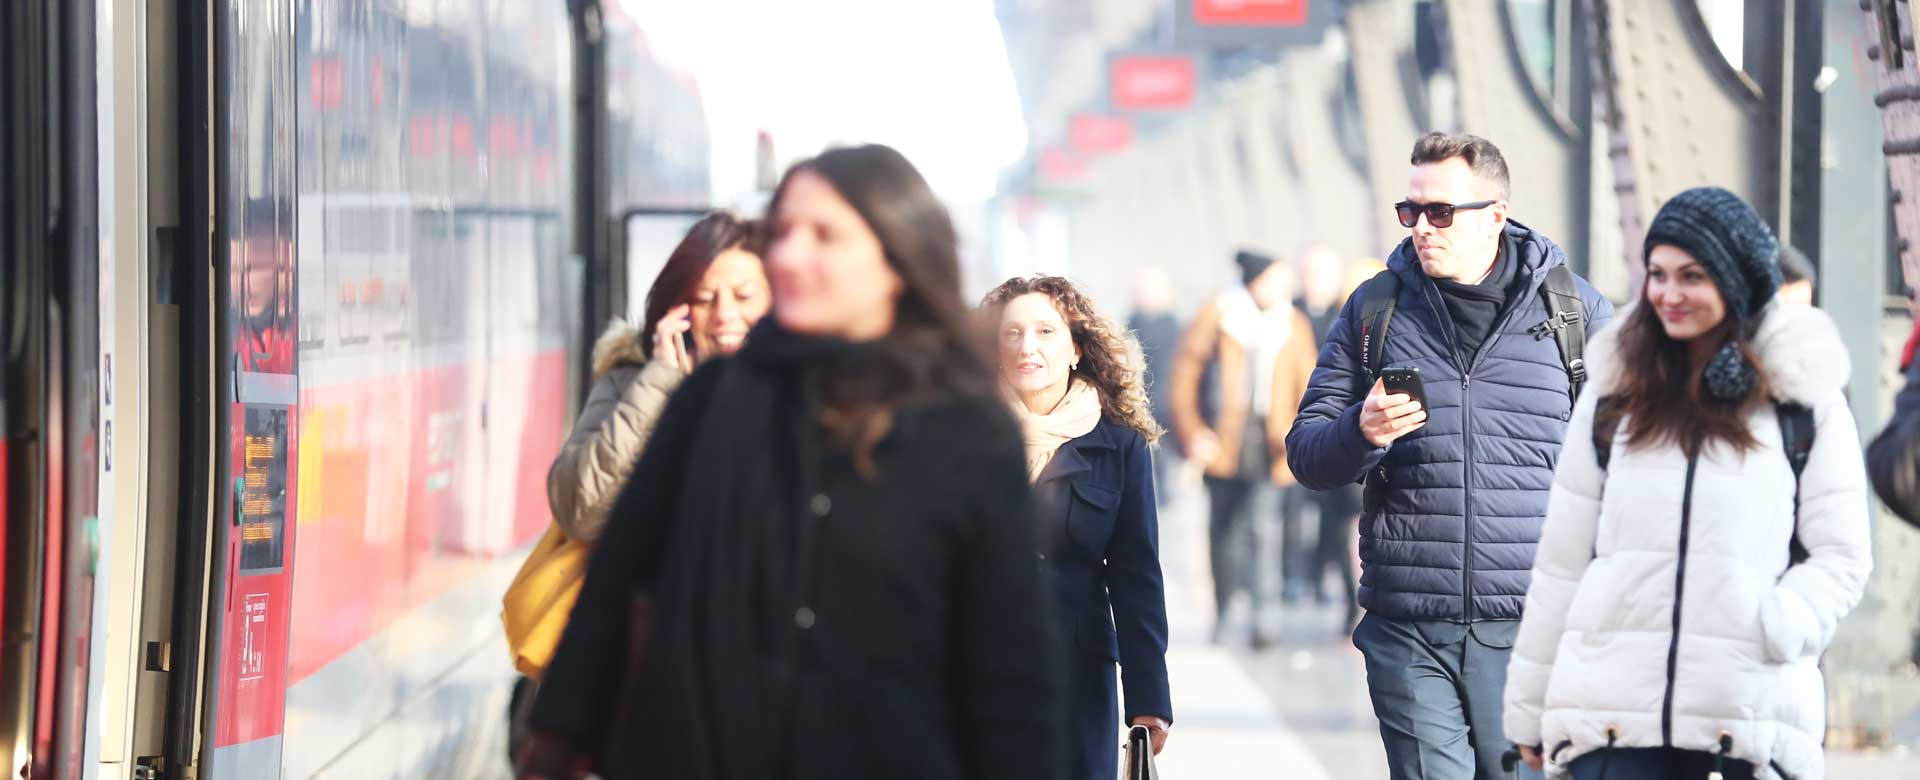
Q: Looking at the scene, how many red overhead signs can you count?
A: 4